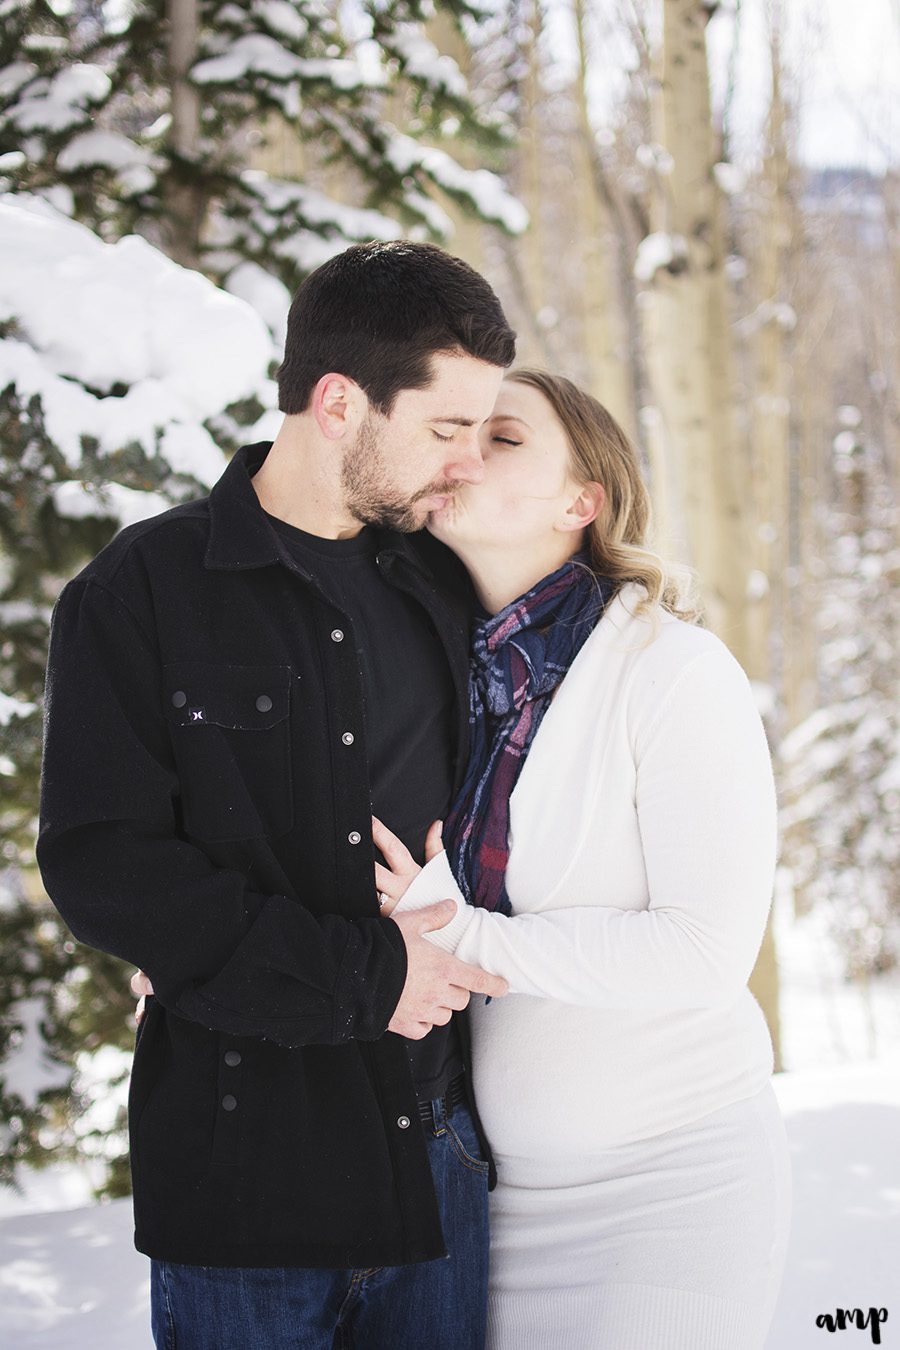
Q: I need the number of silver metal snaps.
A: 4